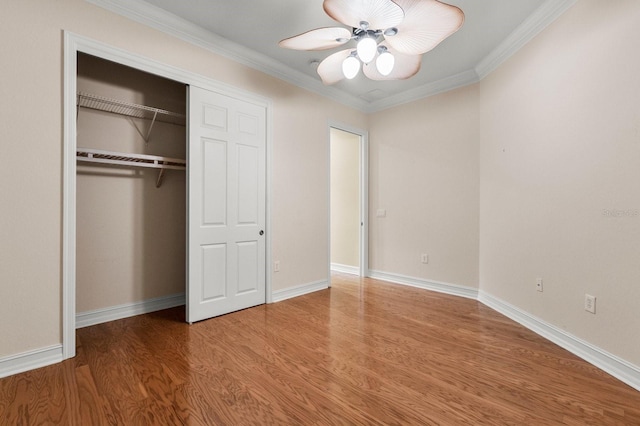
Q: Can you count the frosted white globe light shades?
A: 3